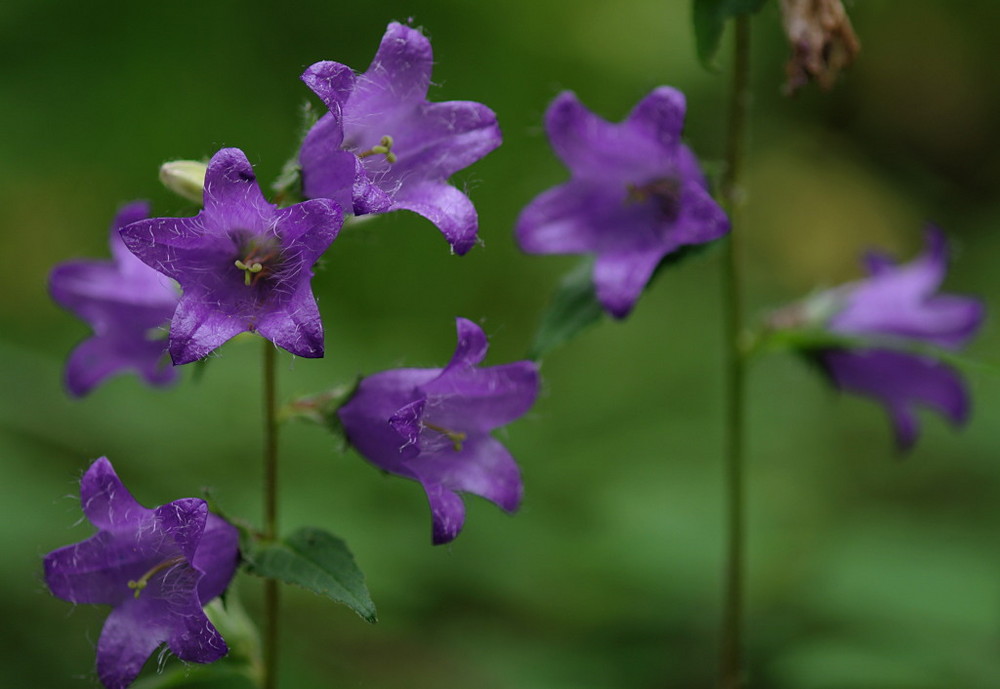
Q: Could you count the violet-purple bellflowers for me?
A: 7